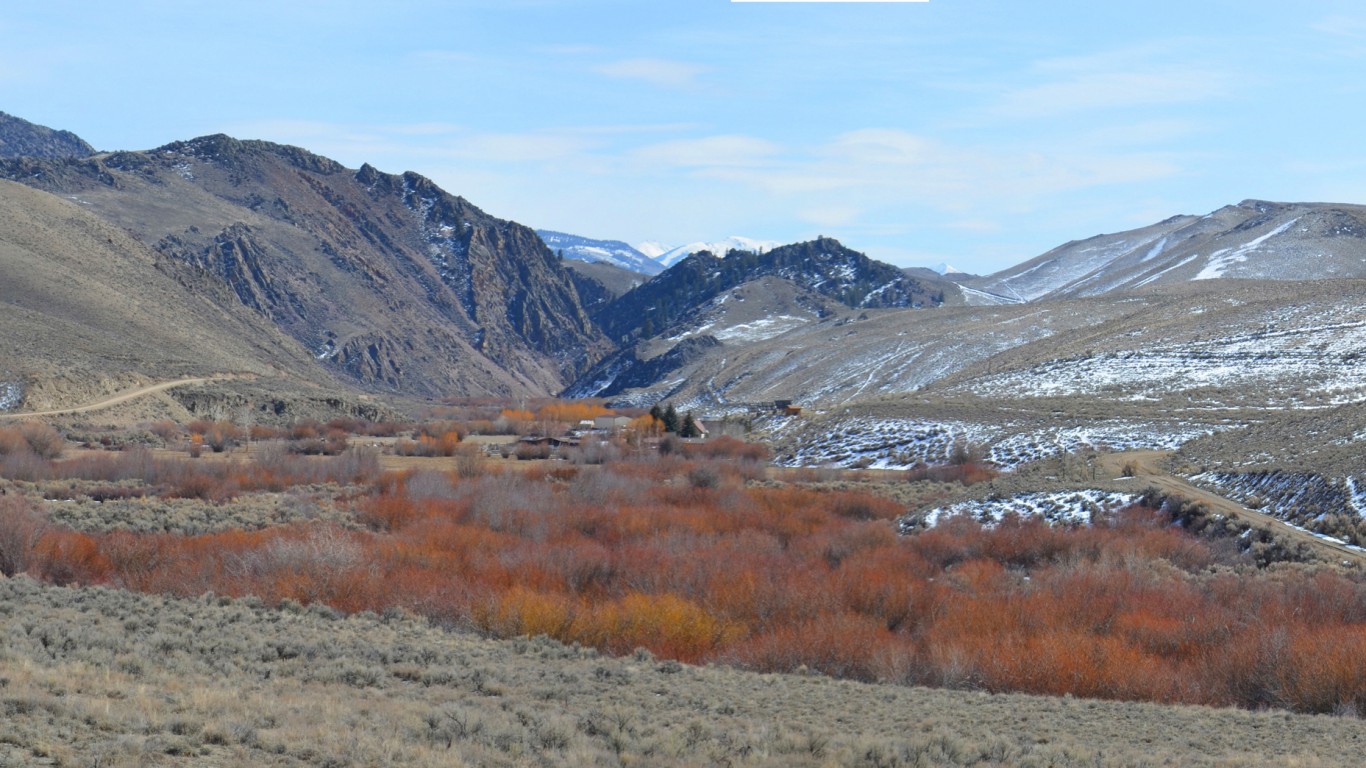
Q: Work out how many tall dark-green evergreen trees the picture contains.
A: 3